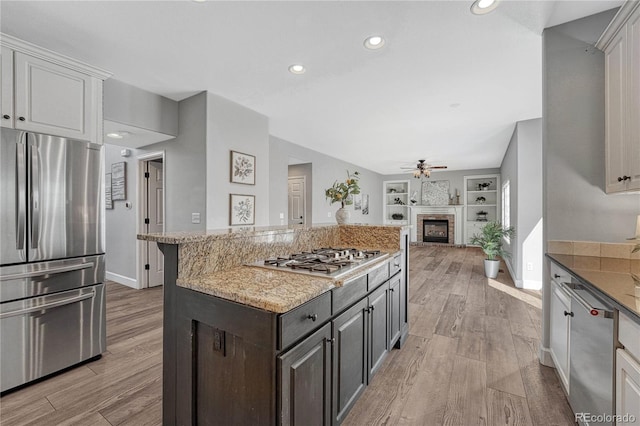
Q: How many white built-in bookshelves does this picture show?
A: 2